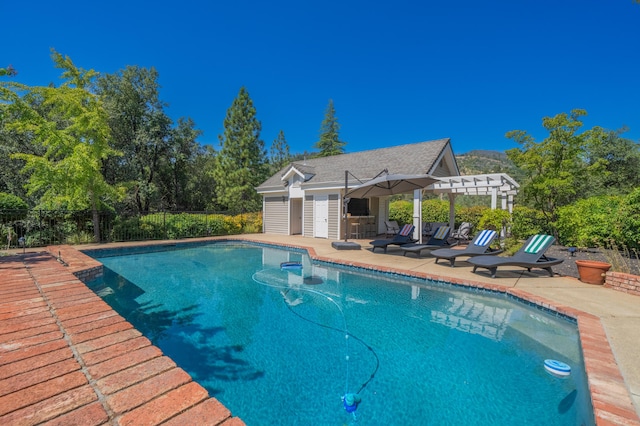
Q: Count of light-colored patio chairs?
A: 2